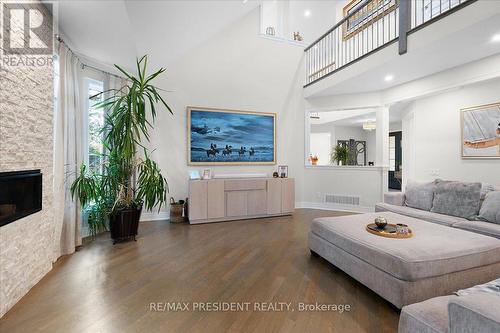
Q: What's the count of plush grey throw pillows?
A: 3